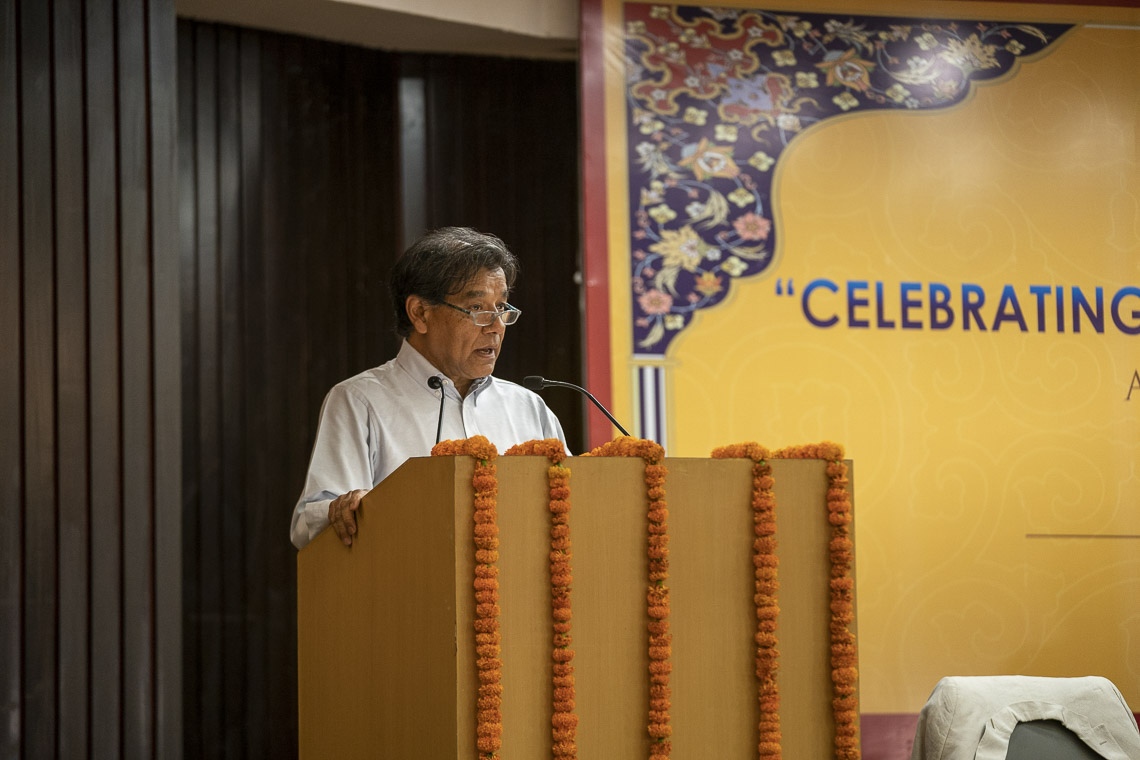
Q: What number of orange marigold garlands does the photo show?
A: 5